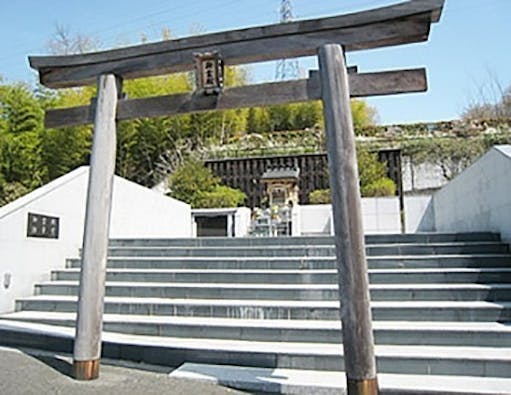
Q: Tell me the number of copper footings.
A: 2